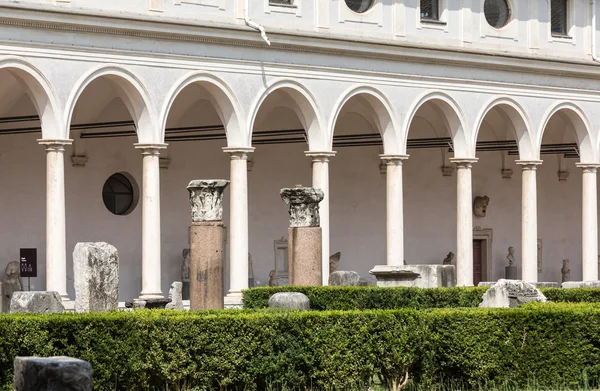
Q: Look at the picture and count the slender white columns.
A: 8